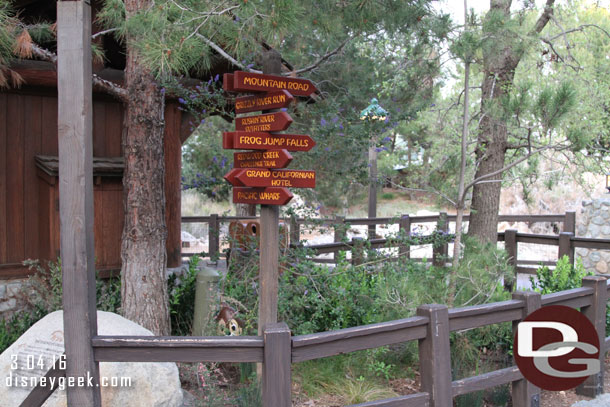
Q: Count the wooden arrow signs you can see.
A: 7